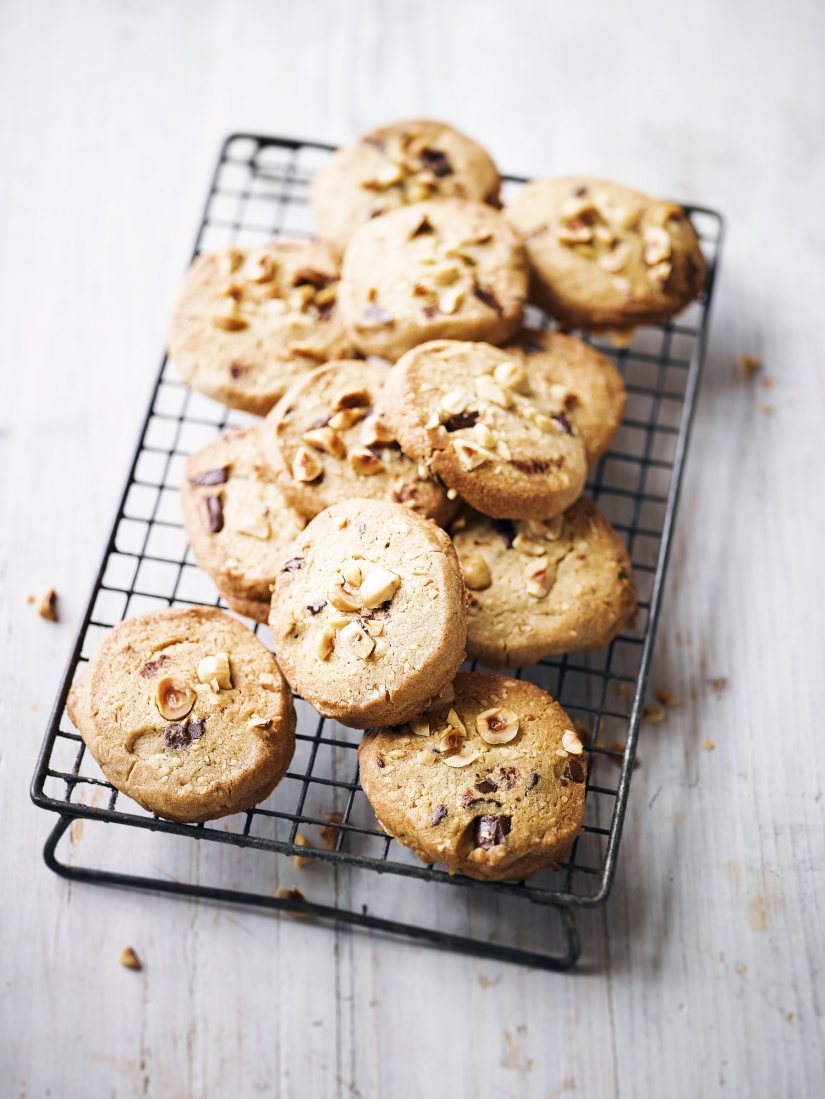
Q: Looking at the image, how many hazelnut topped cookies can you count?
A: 12